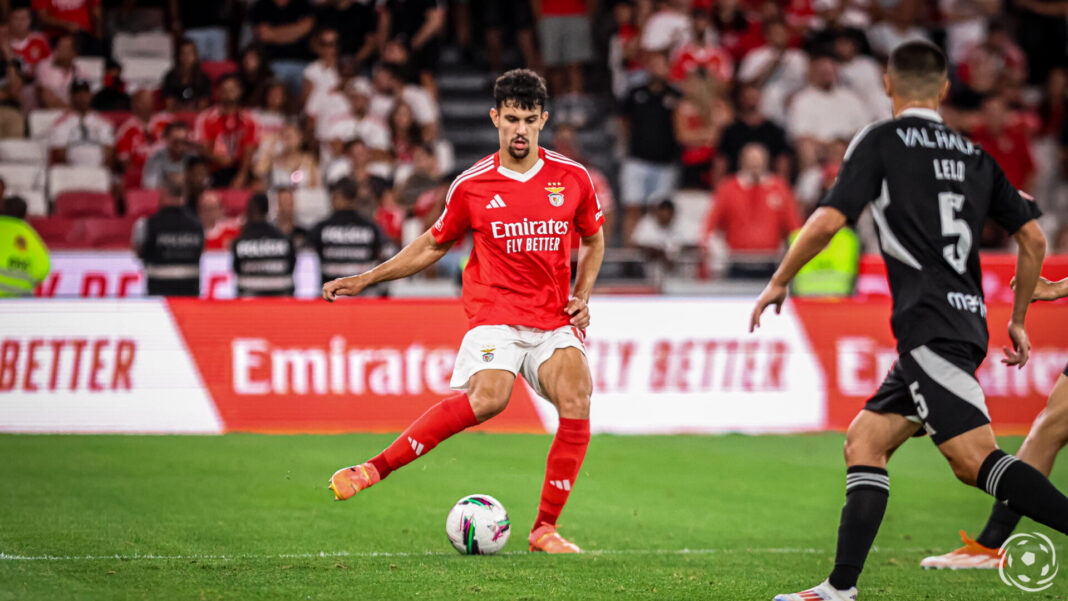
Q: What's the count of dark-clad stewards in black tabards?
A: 3